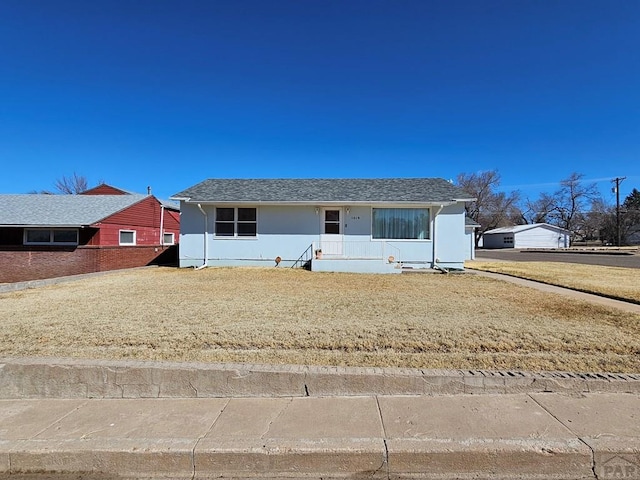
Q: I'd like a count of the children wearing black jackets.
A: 0